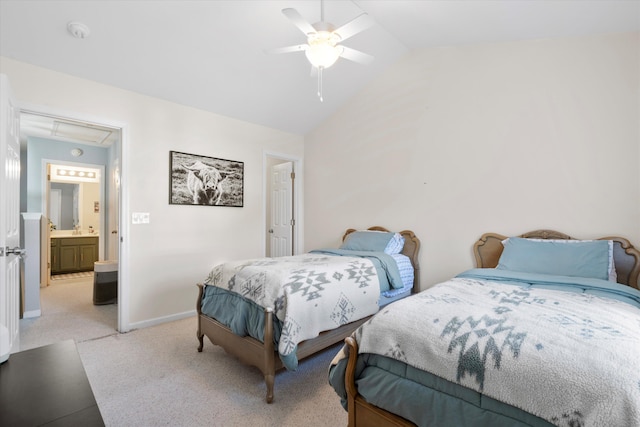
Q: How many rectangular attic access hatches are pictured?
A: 1